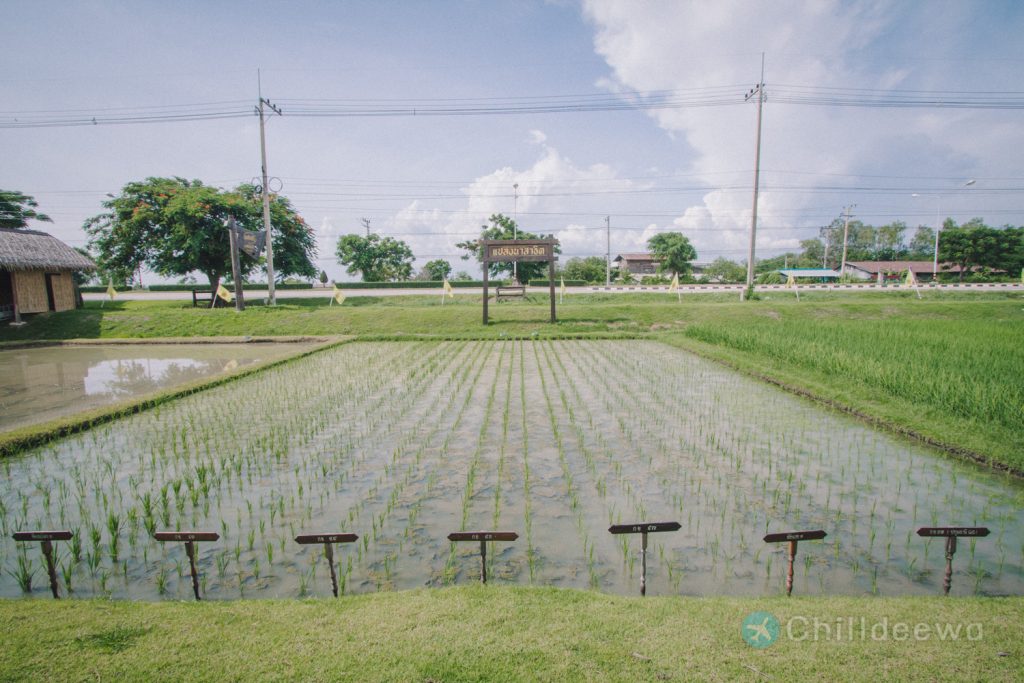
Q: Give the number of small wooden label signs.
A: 7